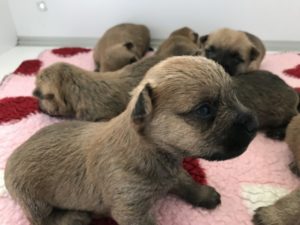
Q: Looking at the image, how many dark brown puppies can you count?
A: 1